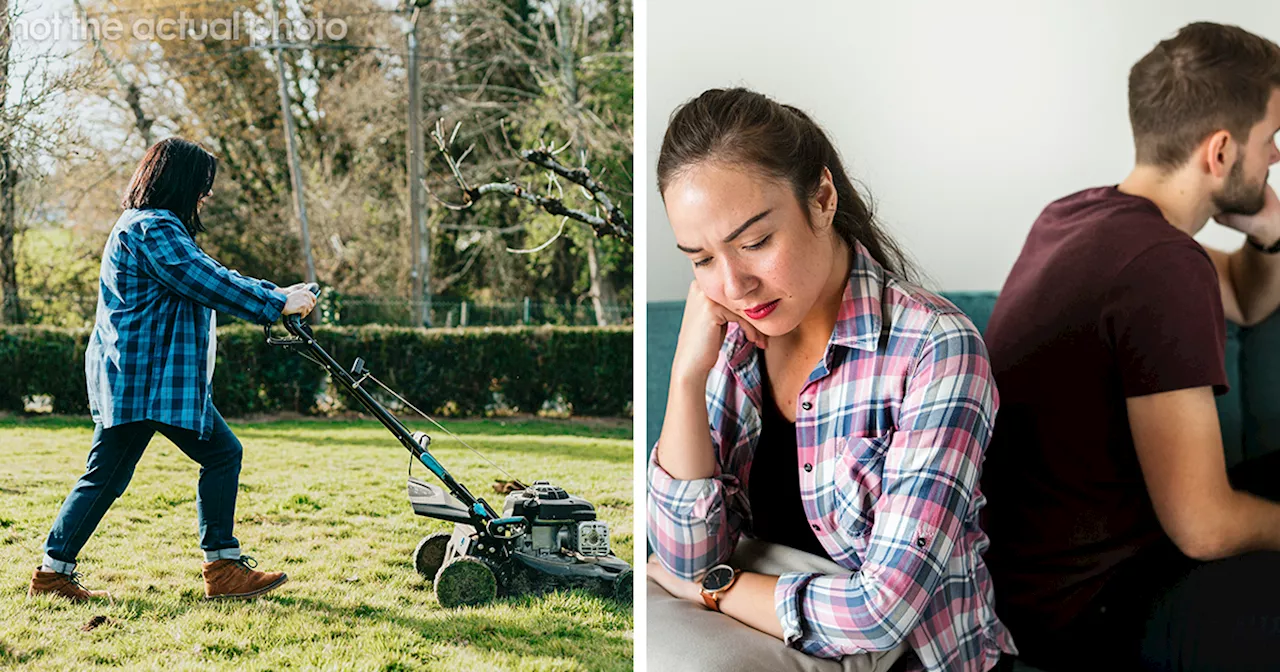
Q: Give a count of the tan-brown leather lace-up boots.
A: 2